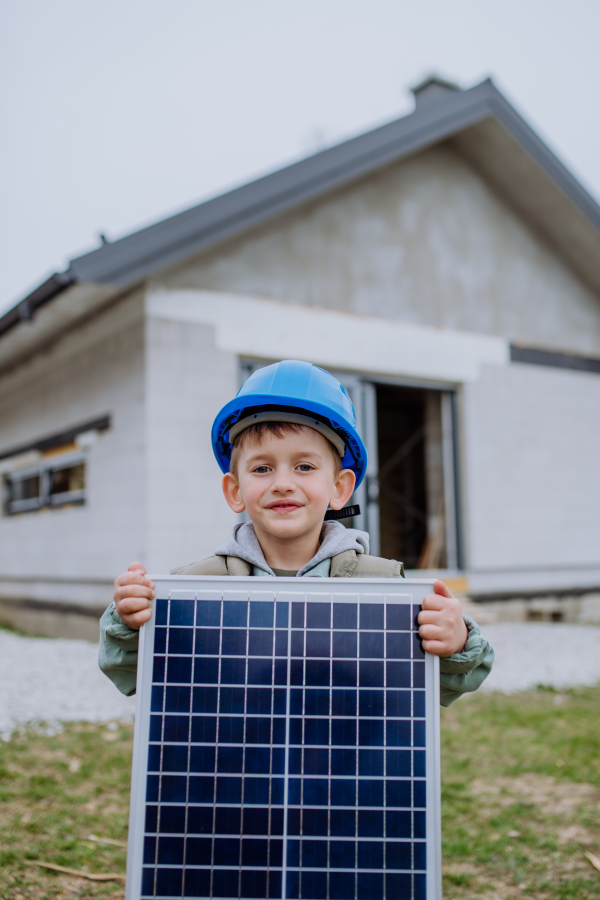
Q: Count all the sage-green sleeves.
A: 2